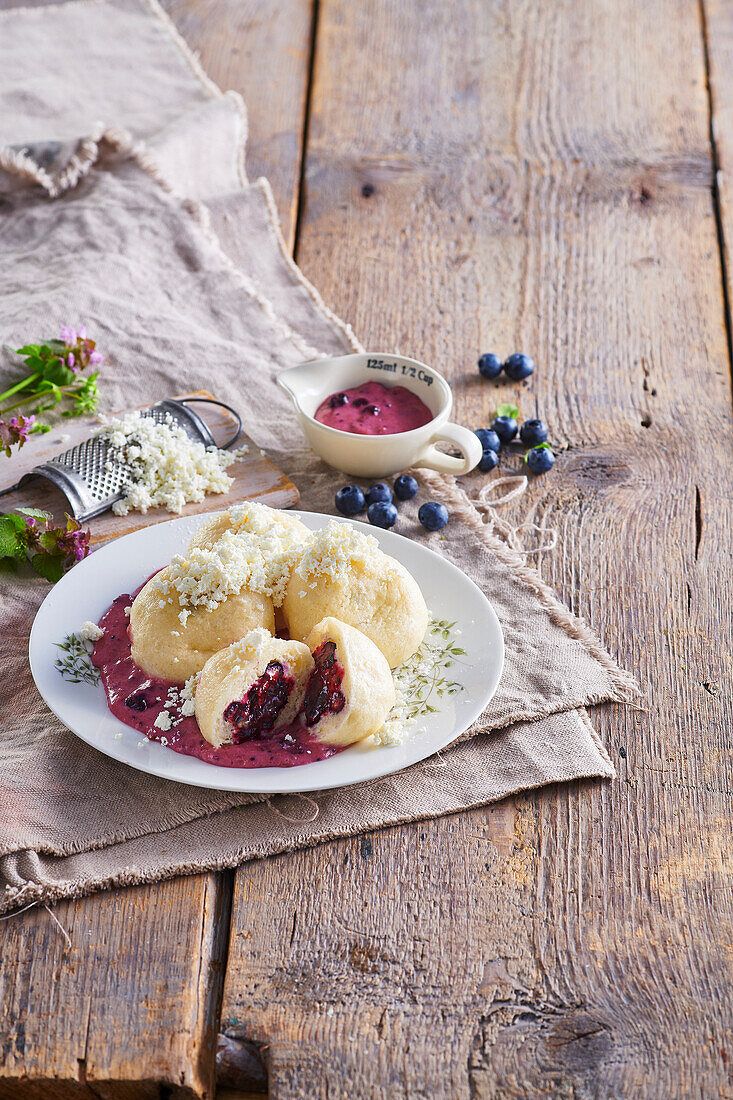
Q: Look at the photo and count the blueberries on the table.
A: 12